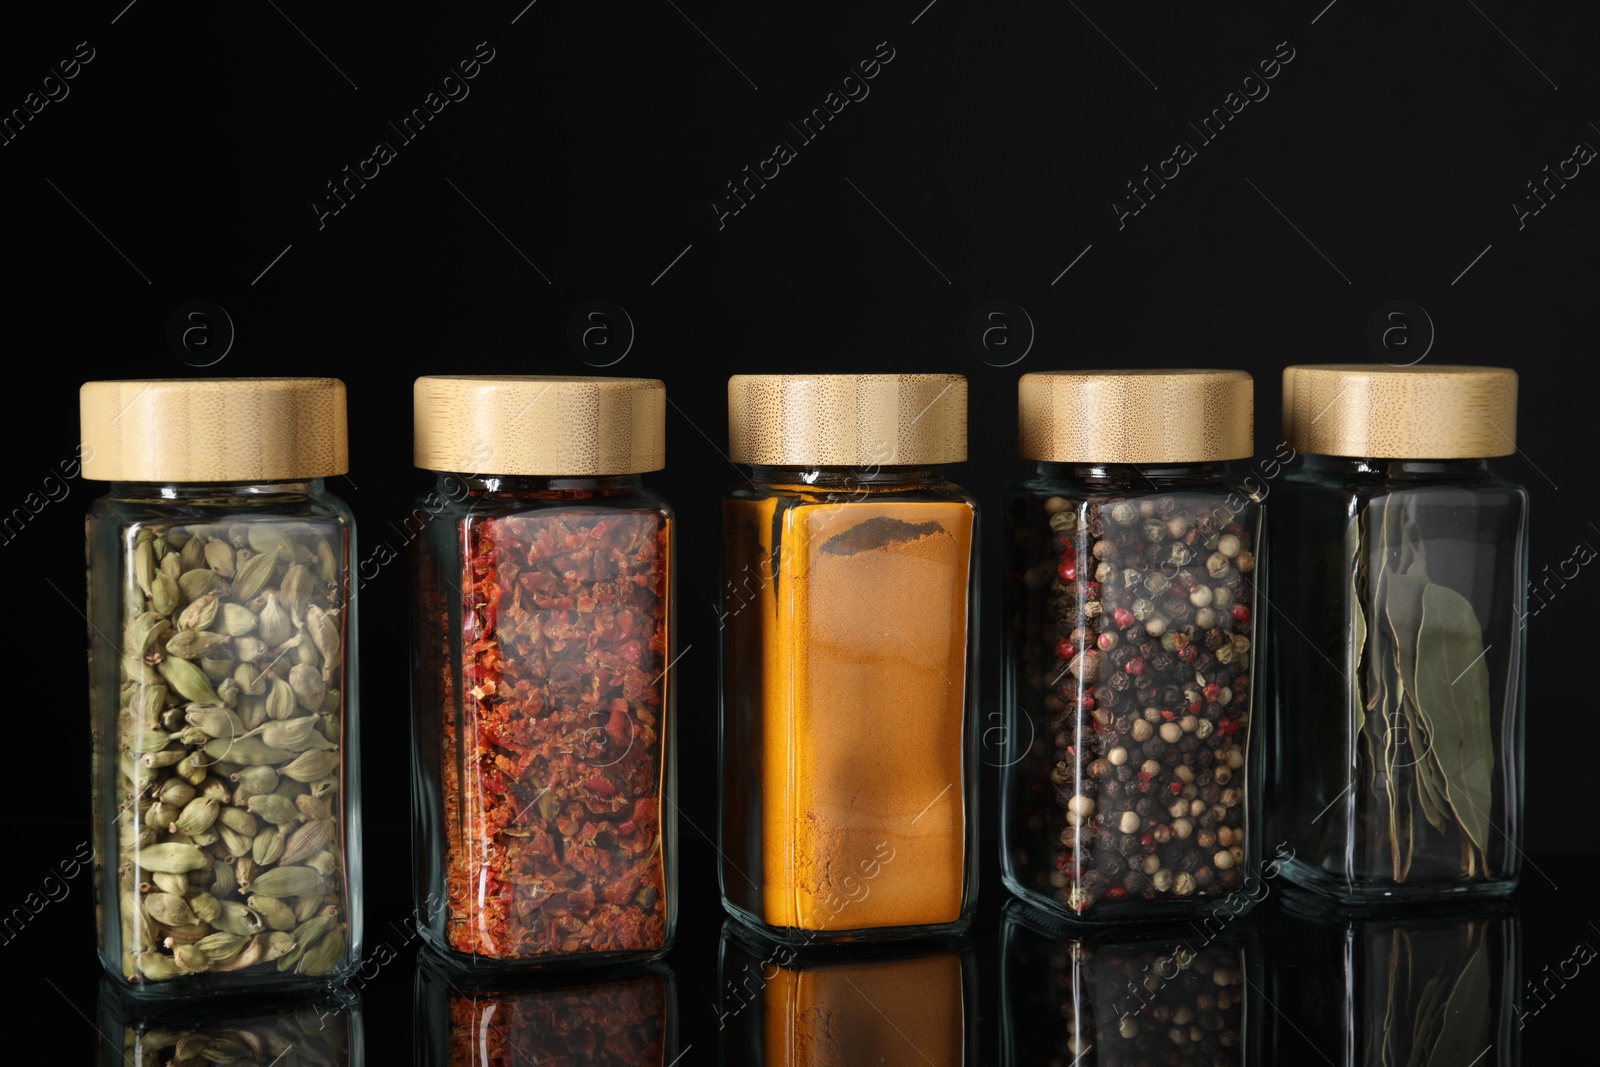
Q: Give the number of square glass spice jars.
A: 5